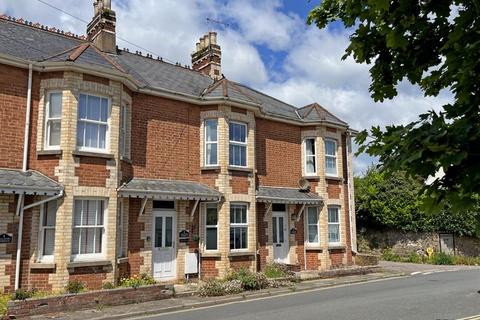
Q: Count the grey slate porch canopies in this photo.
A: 3